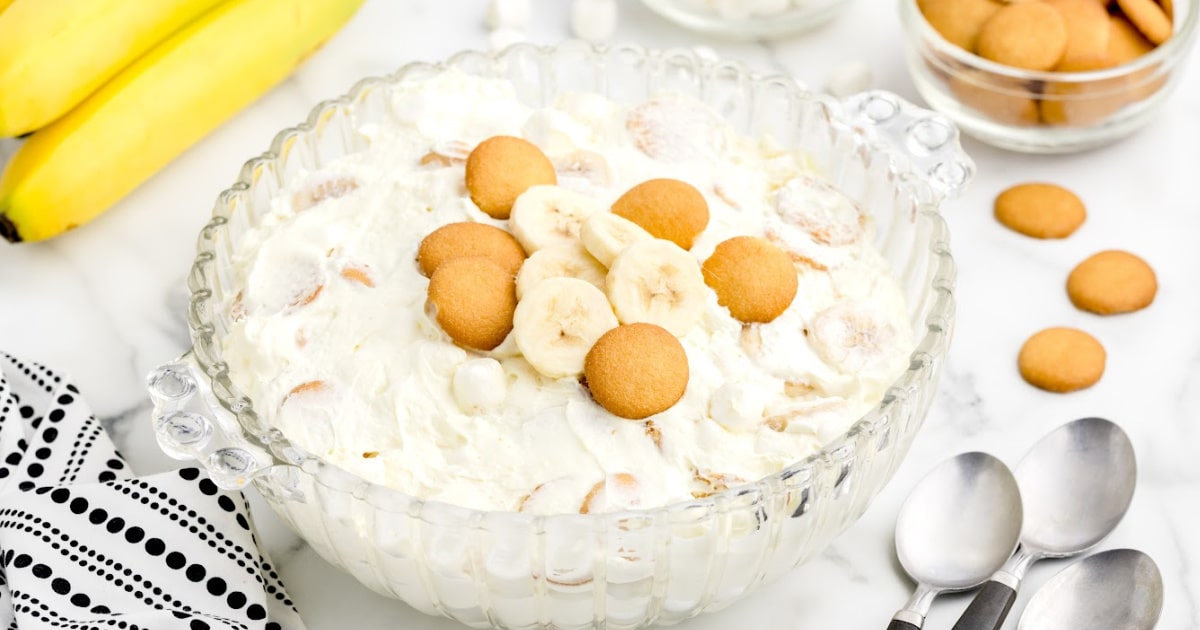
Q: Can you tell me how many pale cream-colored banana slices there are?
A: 5